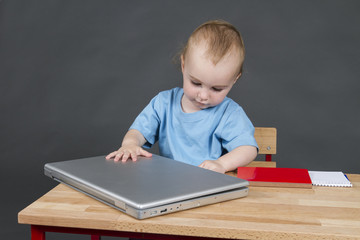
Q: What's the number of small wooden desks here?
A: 1